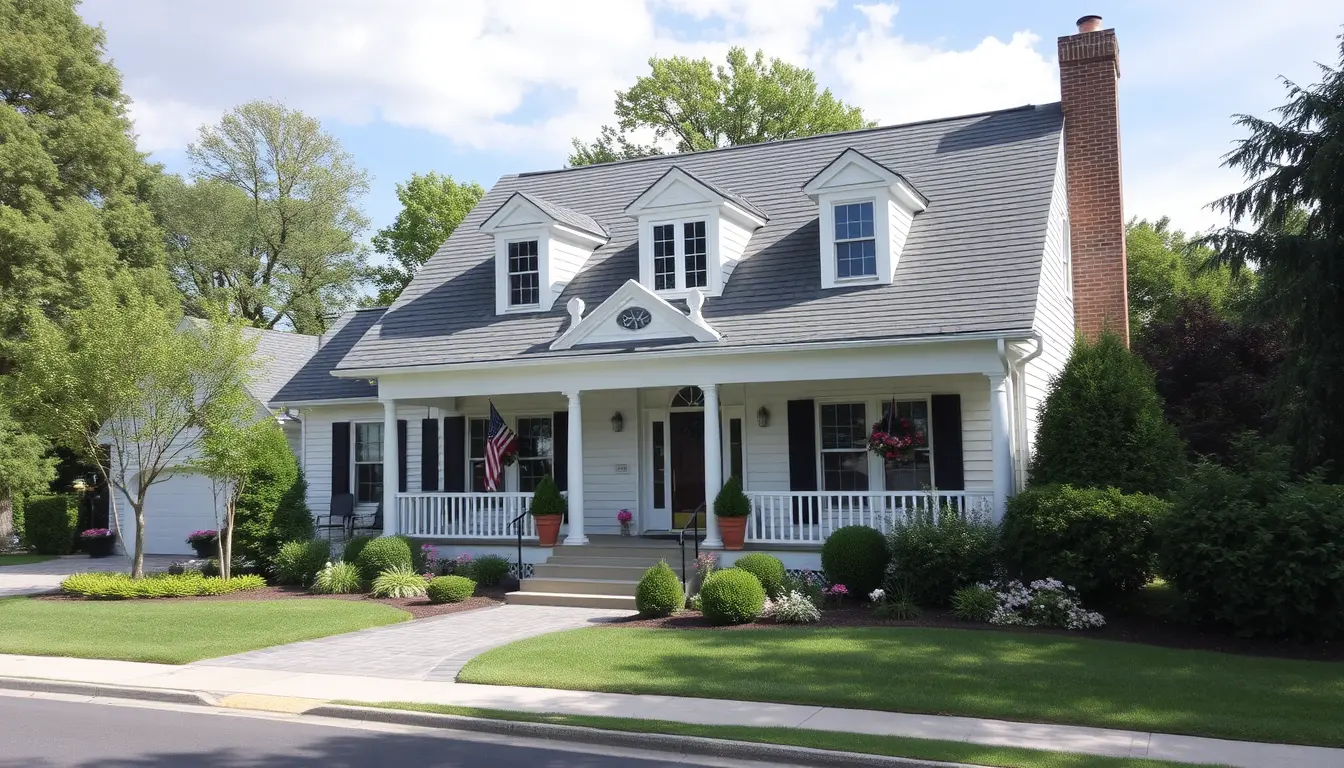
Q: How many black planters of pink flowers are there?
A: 2